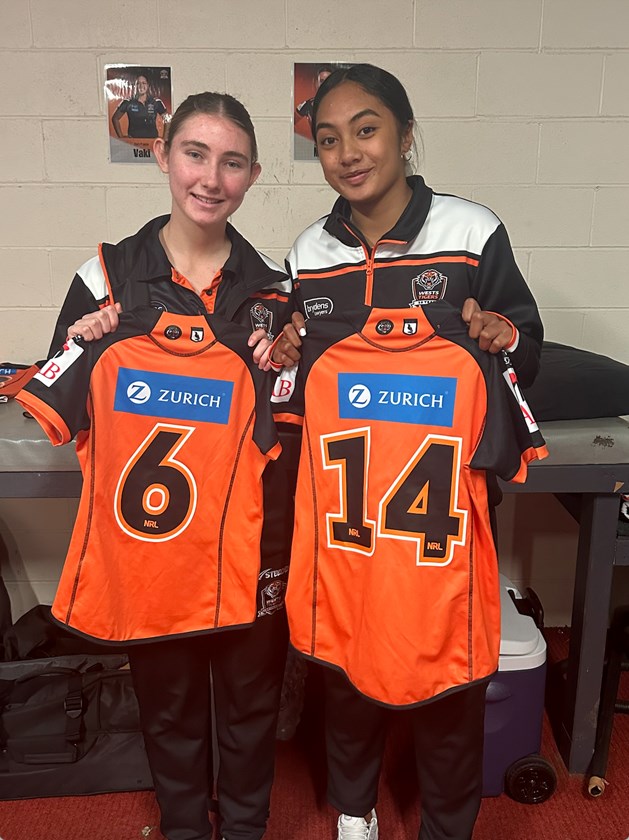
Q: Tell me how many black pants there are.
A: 2